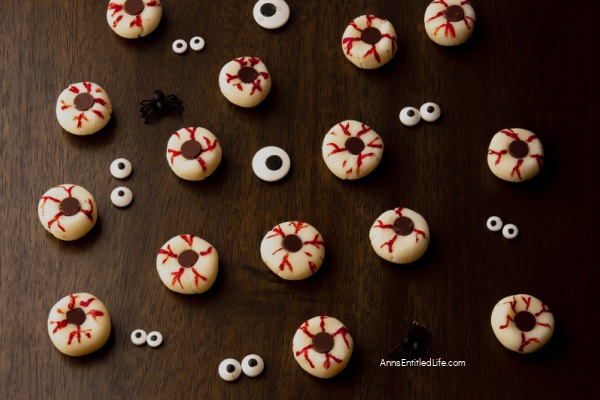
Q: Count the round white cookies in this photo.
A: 15